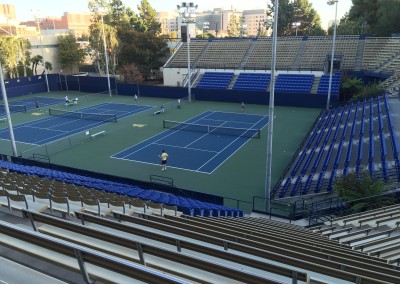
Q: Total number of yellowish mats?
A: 2